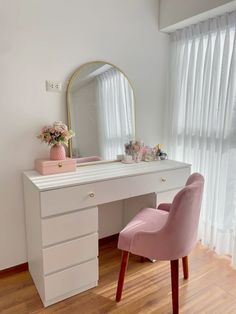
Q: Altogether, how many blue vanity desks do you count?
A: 0